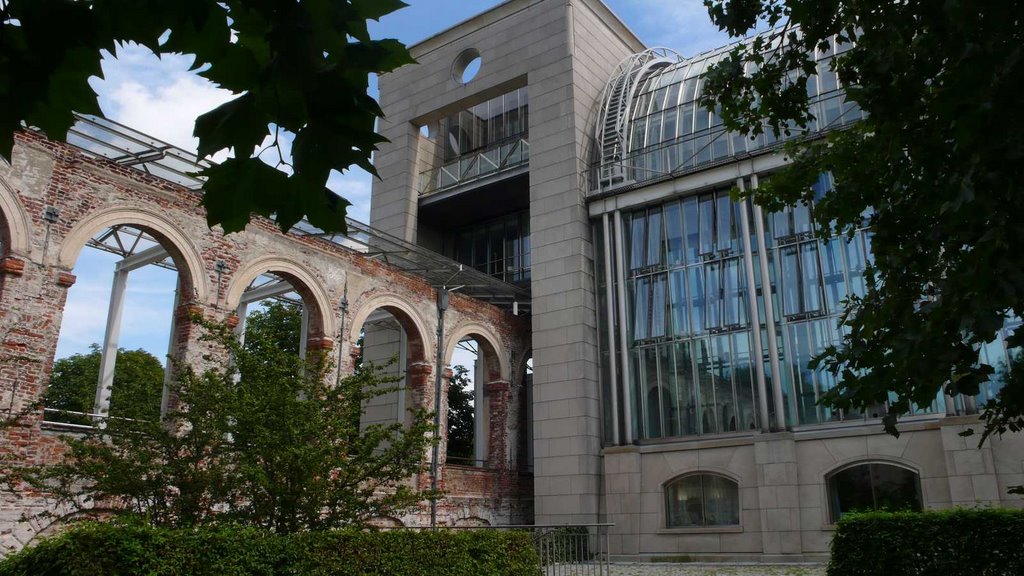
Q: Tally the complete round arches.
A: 4